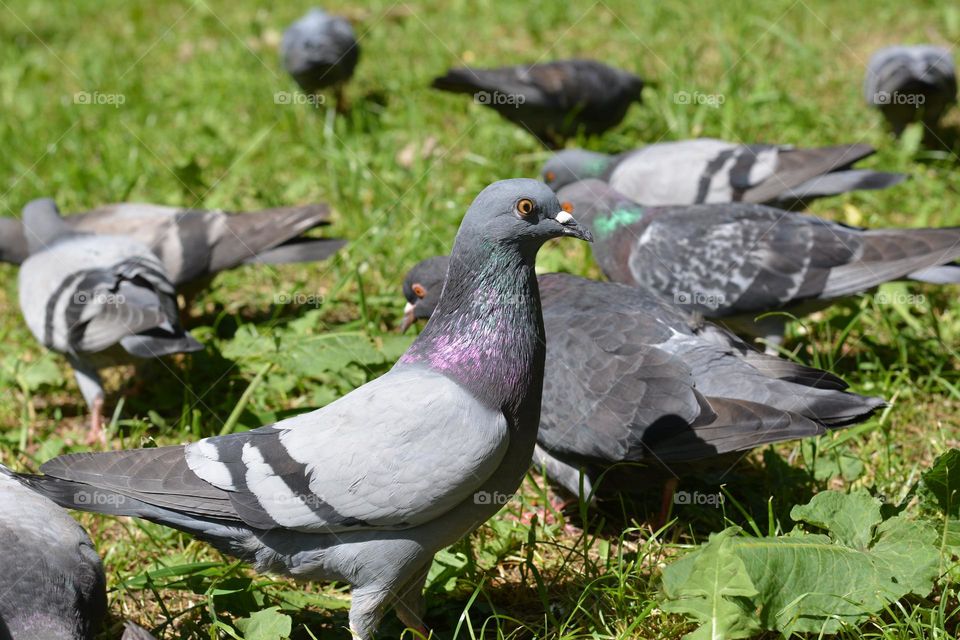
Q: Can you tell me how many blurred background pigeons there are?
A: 3